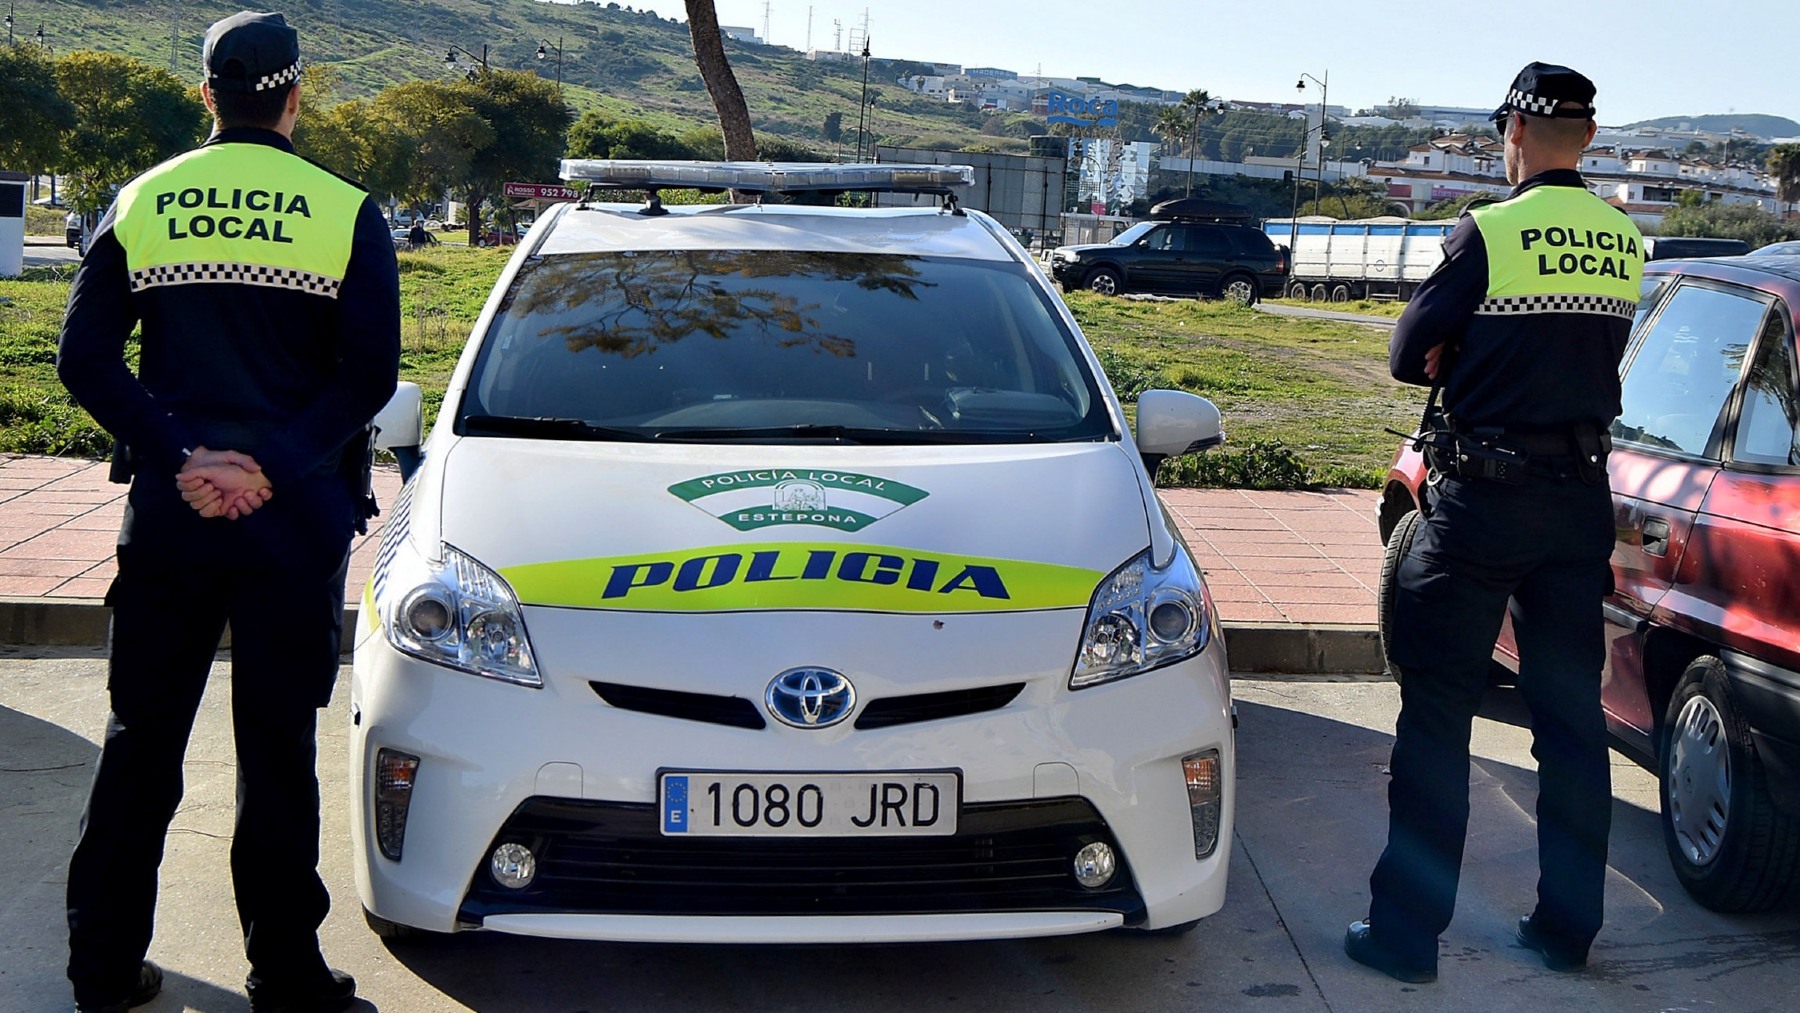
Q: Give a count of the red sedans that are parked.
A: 1